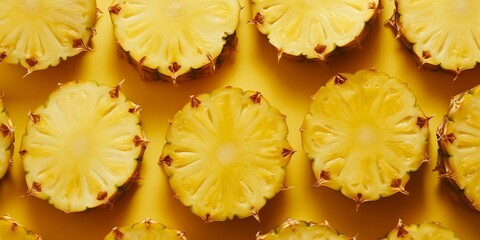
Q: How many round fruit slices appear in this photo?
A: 13